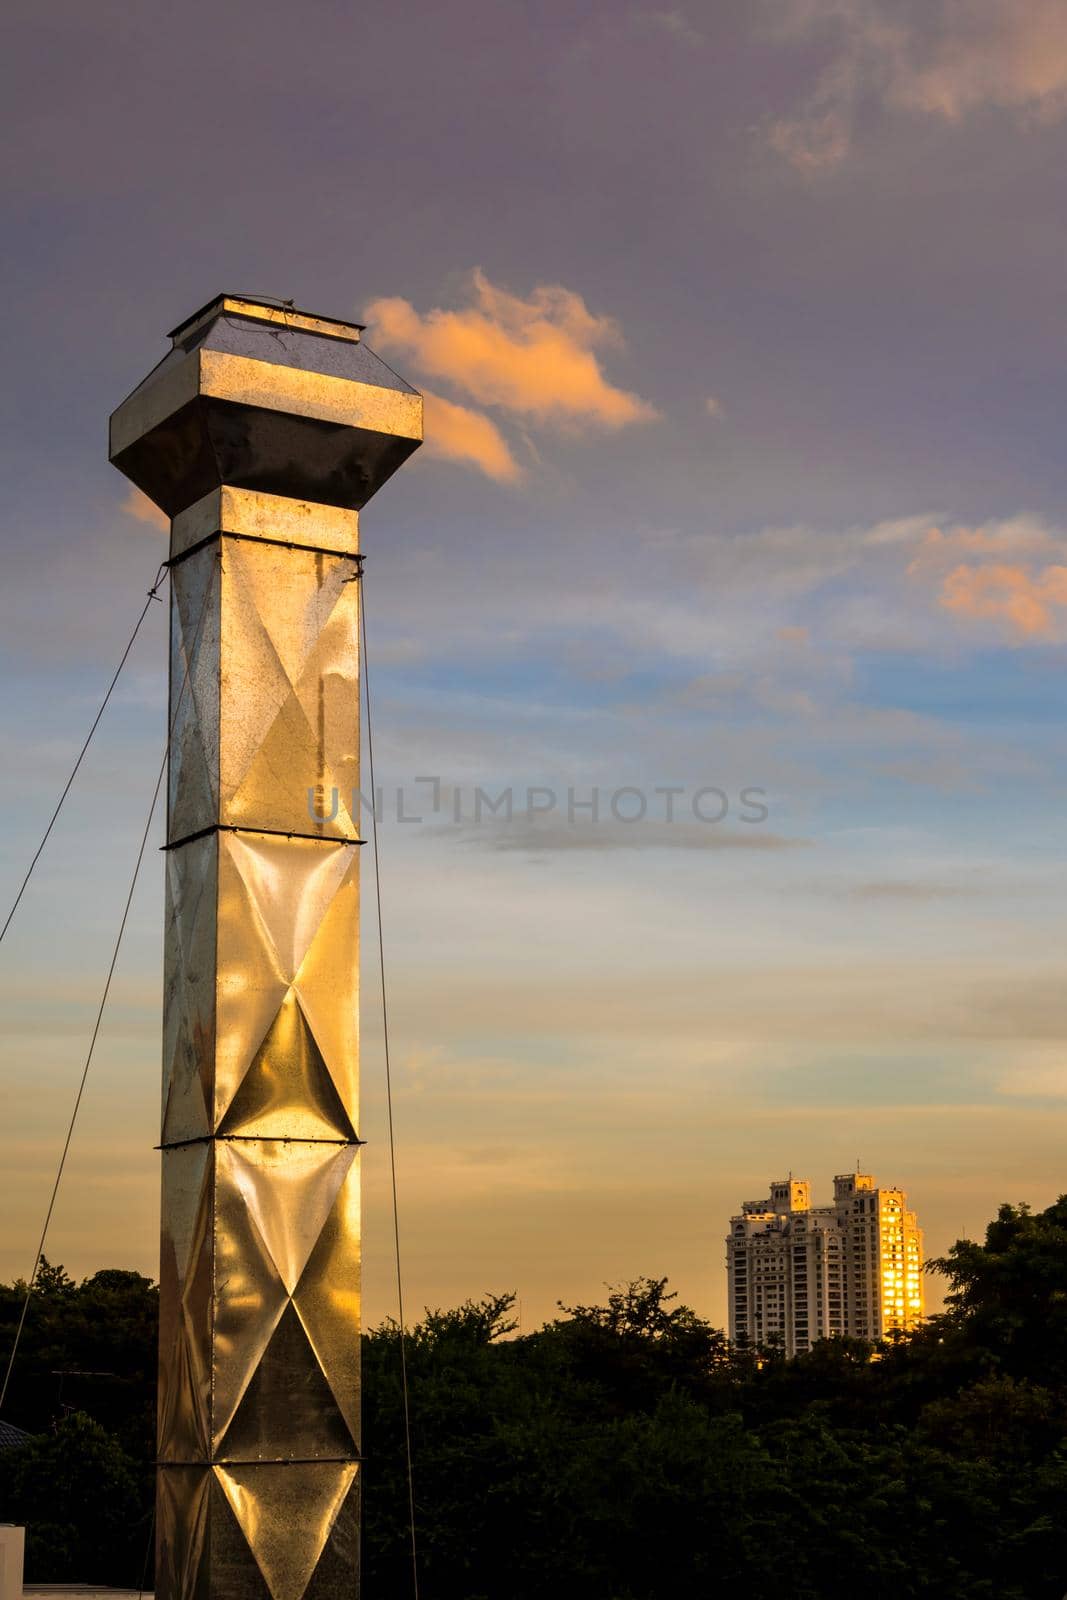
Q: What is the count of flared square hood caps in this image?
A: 1